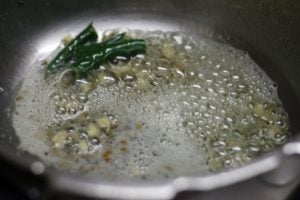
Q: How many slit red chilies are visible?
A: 0